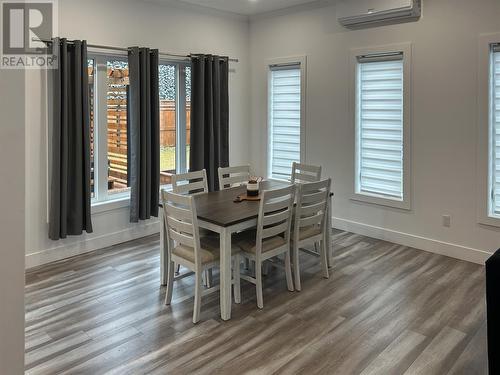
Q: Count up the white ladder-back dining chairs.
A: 6